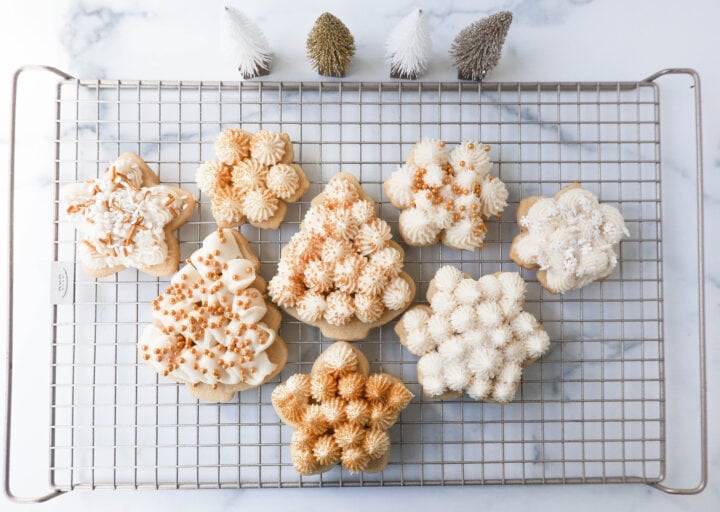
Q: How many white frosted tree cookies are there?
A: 2